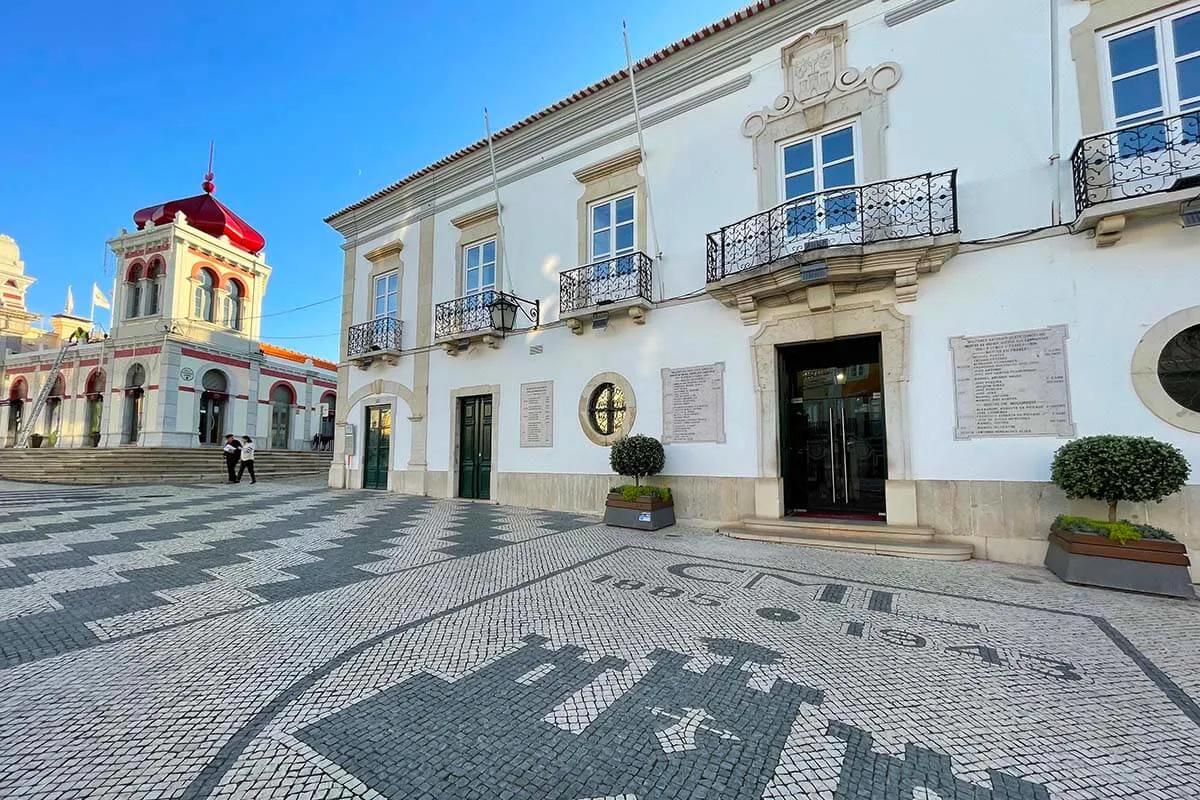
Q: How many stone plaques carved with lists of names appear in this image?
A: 3